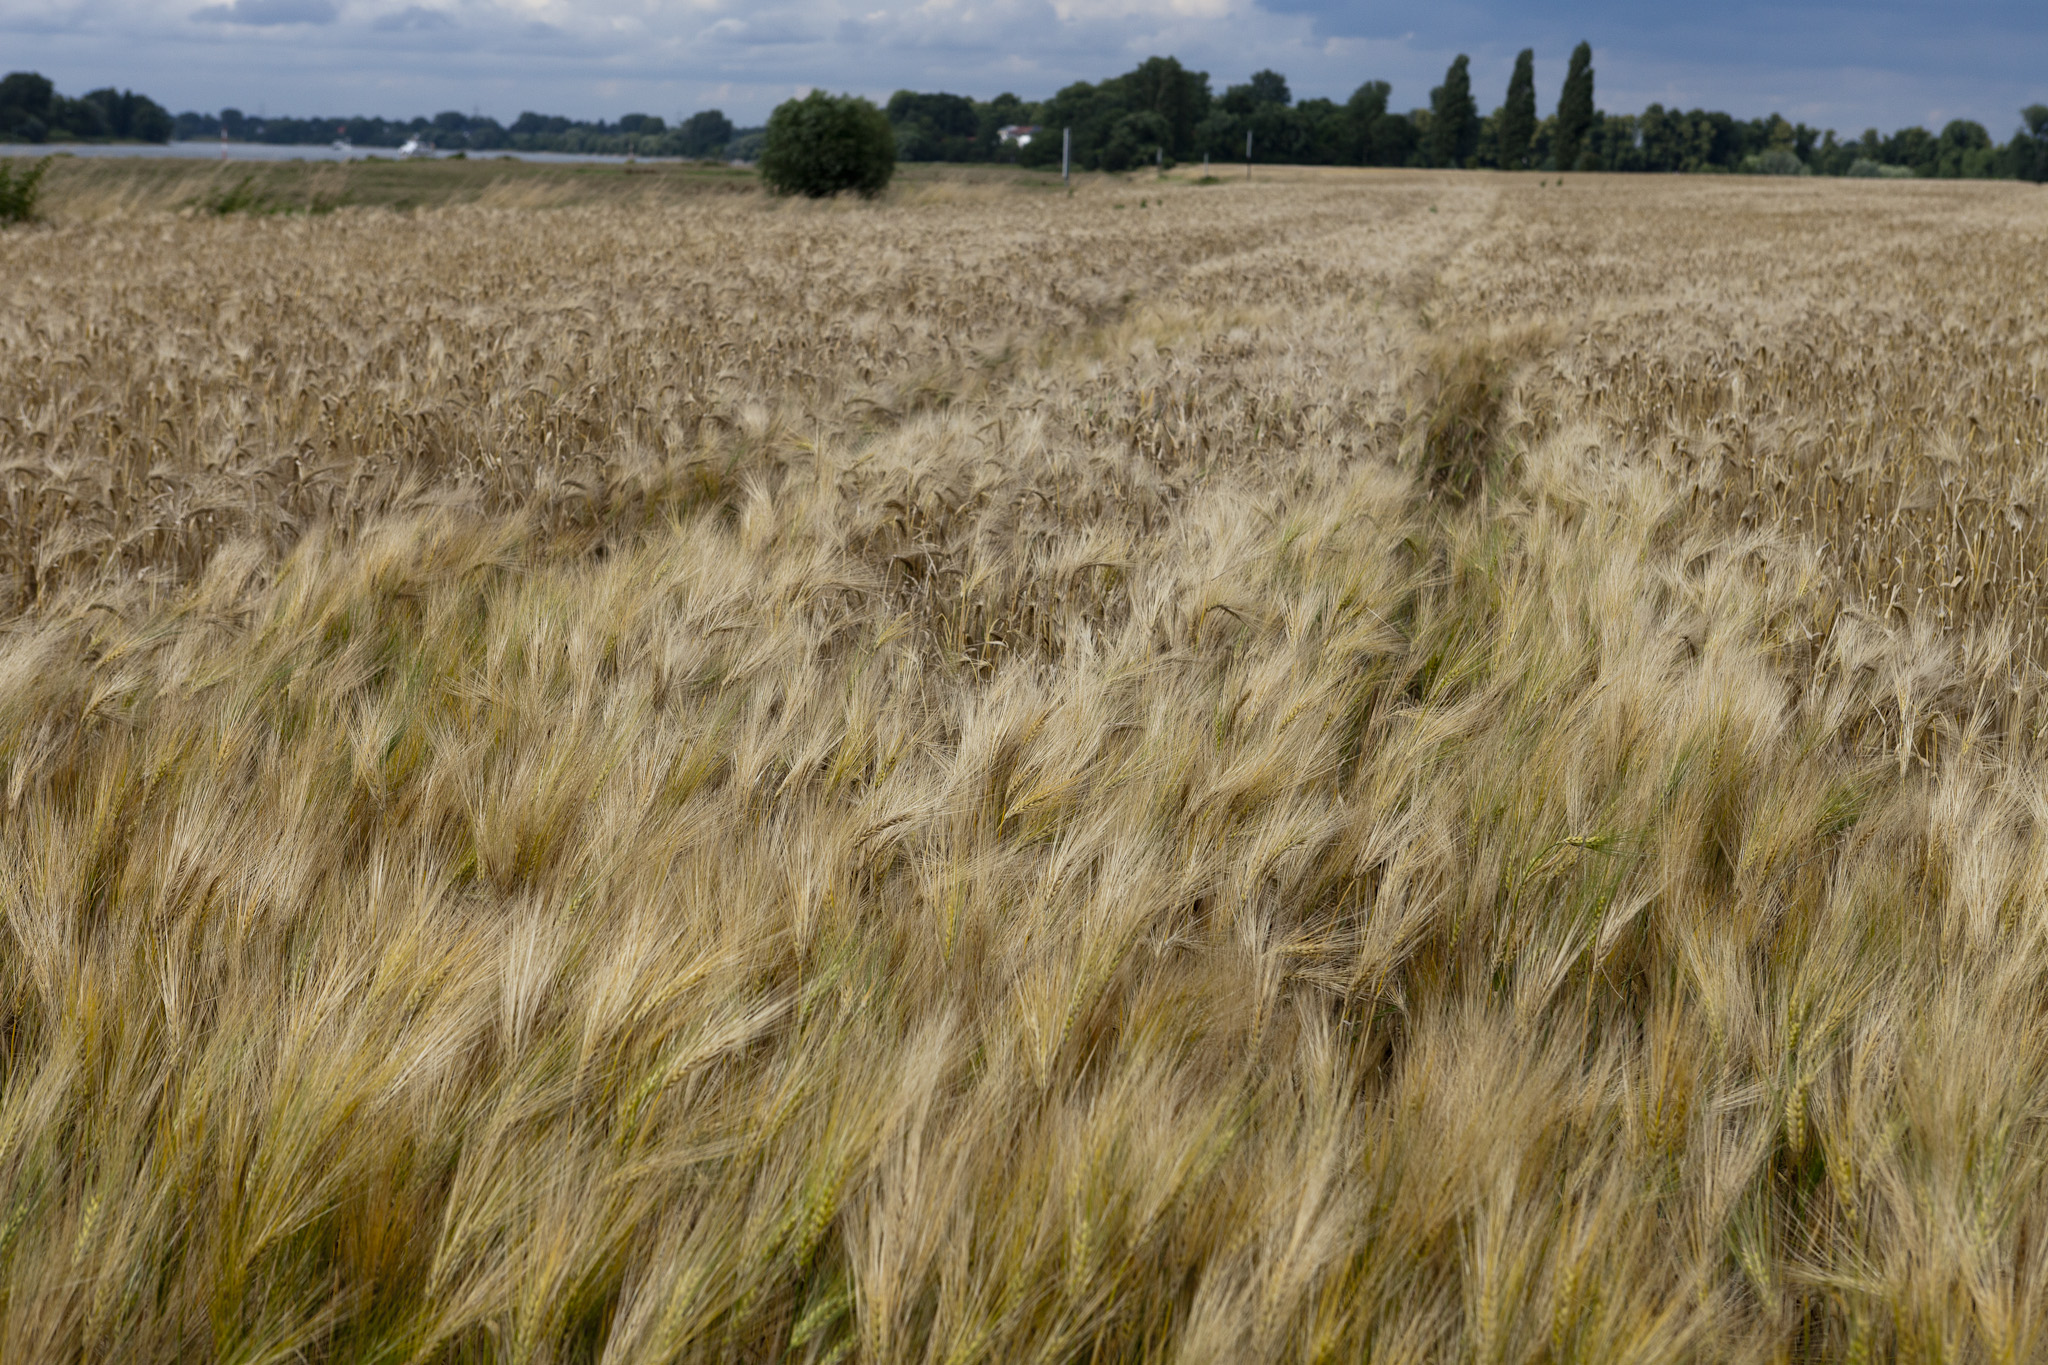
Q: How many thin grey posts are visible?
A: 4